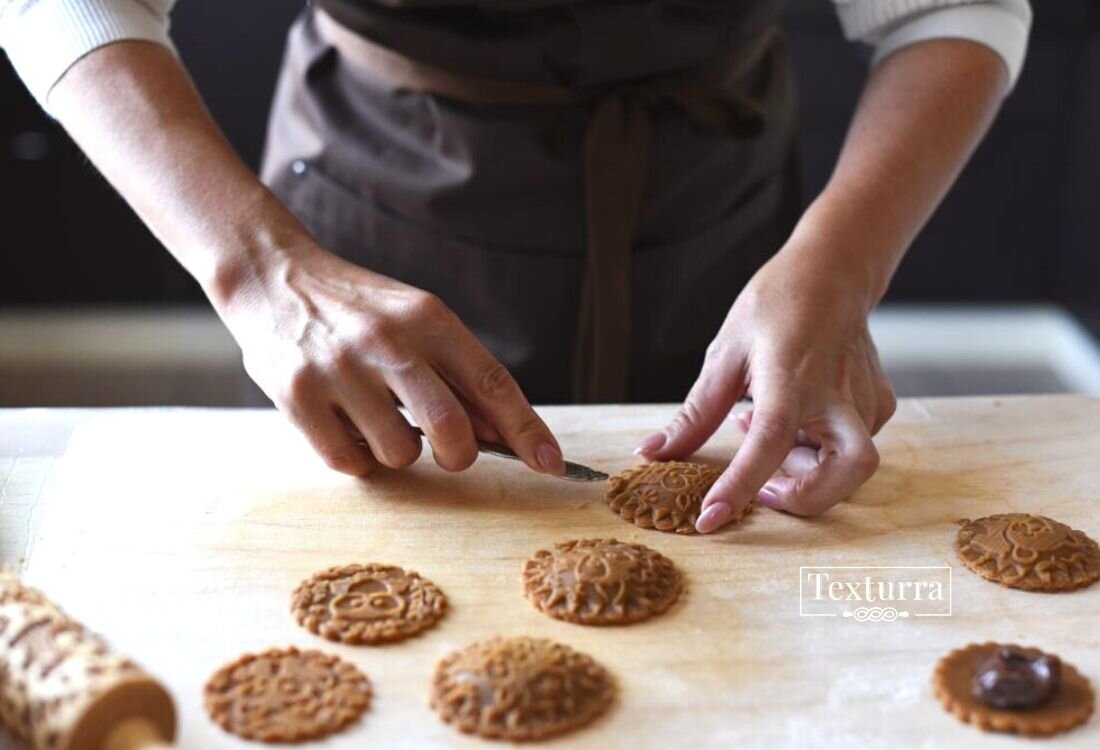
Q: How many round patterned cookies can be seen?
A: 6